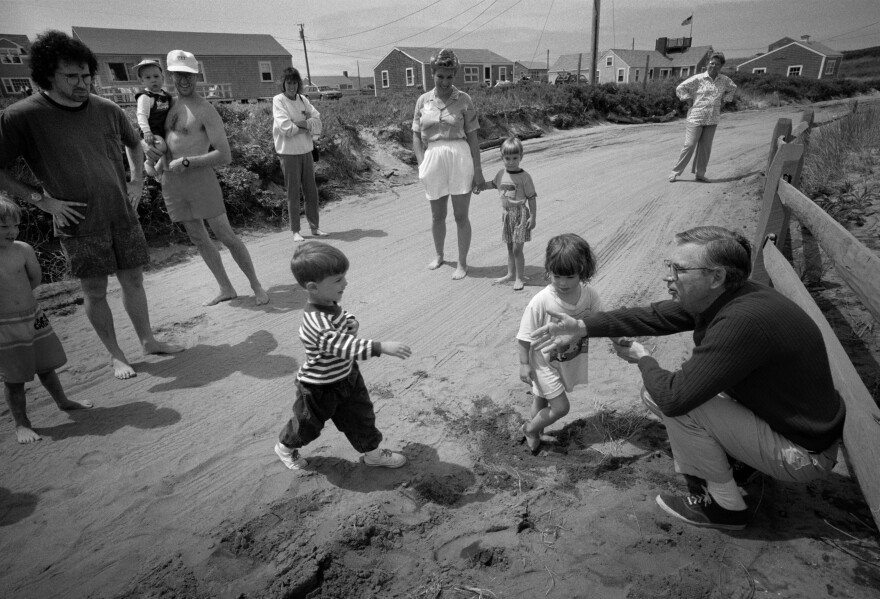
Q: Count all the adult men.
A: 3